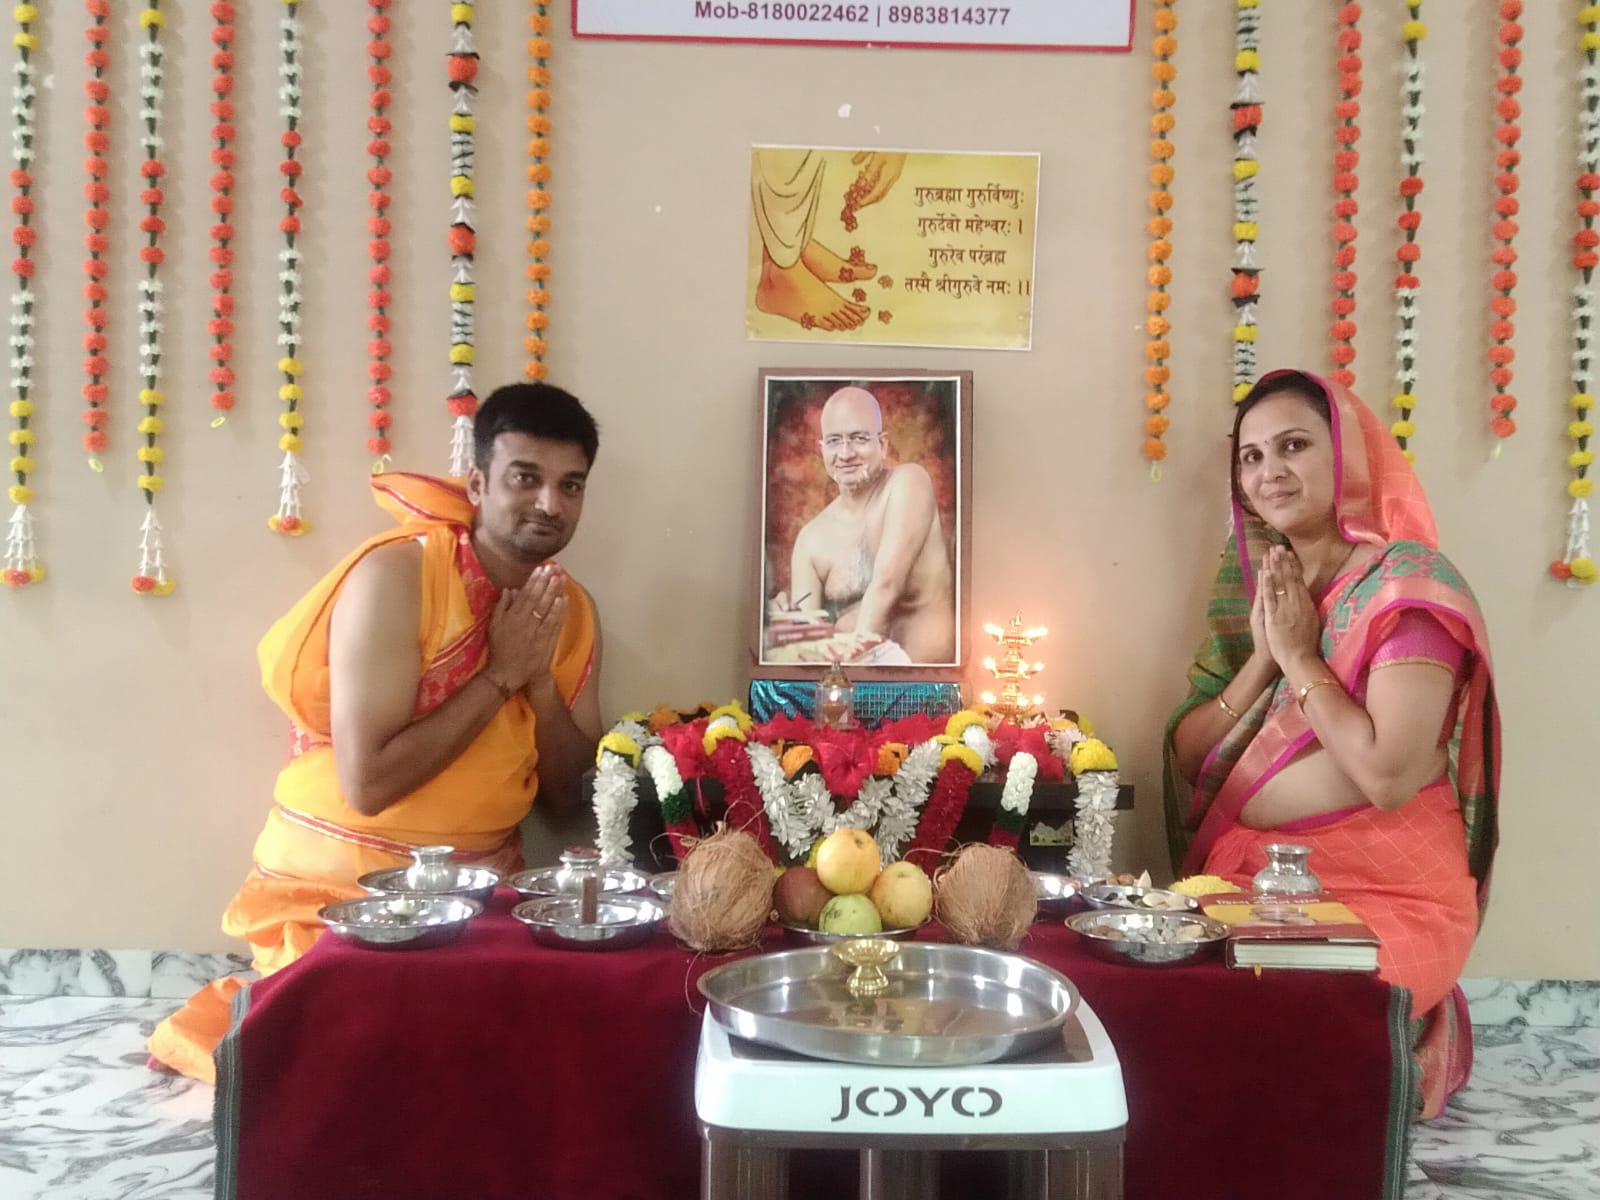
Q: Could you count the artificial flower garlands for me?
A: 14